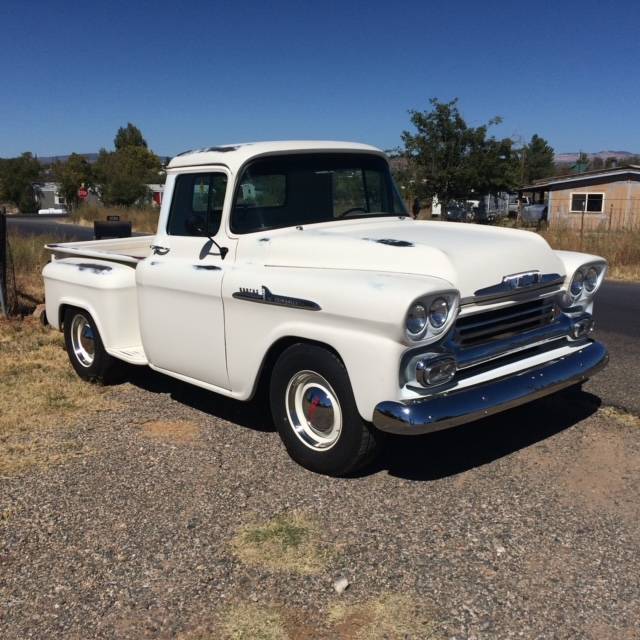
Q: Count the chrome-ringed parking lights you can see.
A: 2